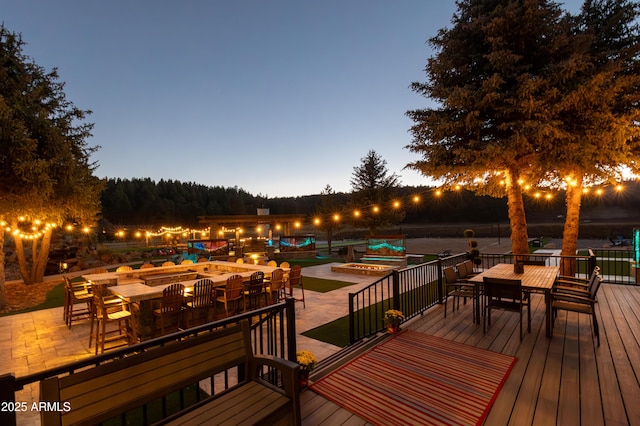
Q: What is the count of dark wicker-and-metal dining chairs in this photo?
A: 8